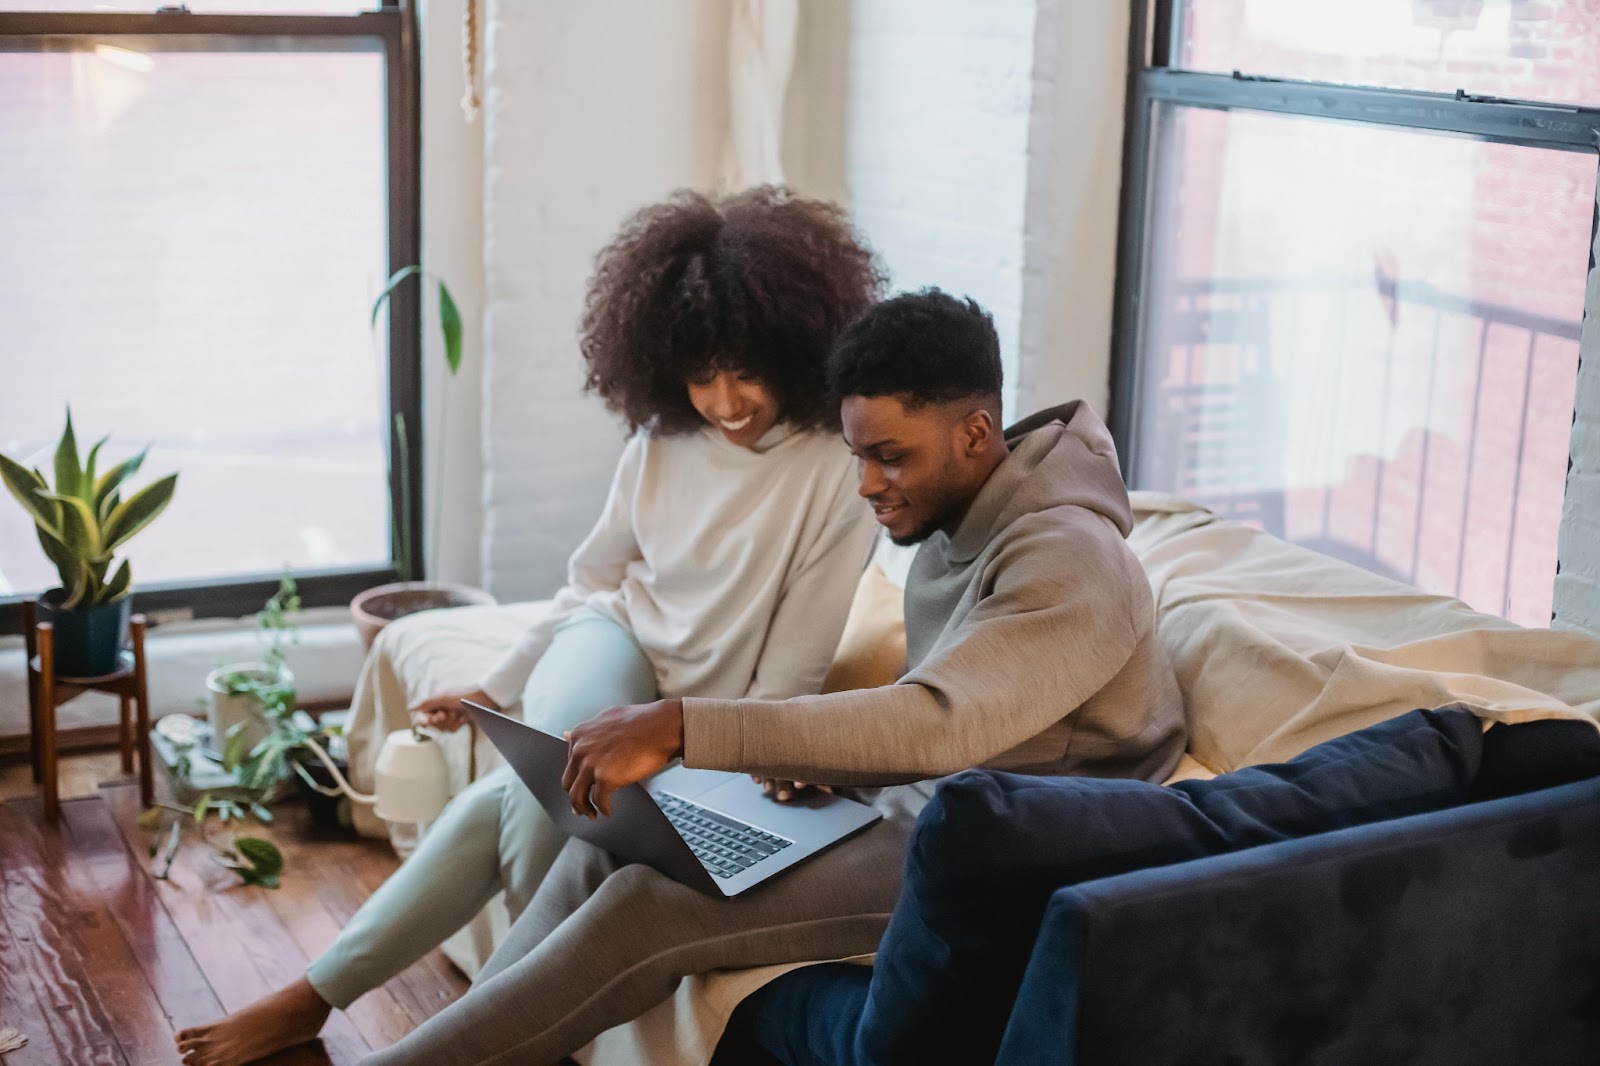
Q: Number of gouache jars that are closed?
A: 0